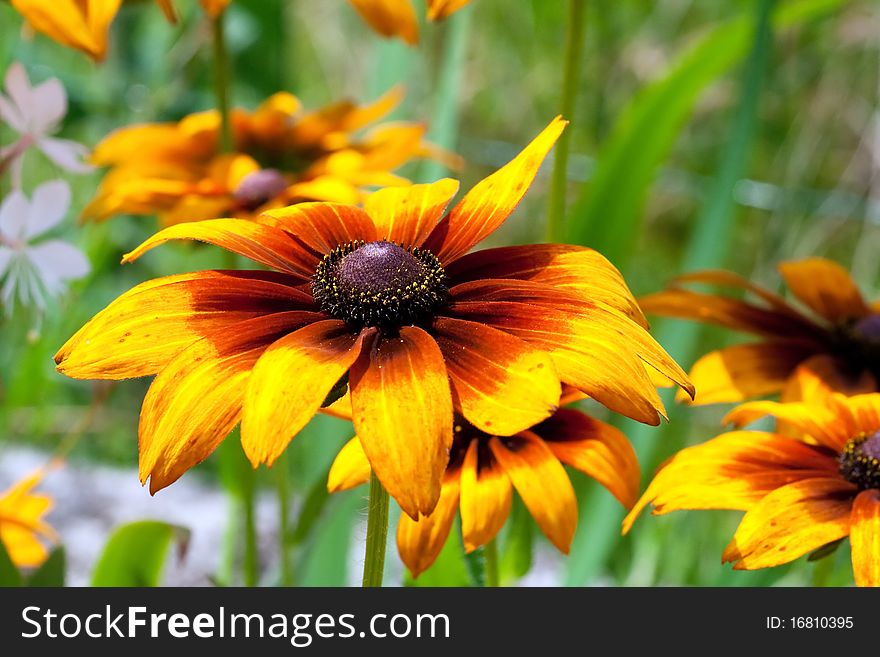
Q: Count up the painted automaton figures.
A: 0